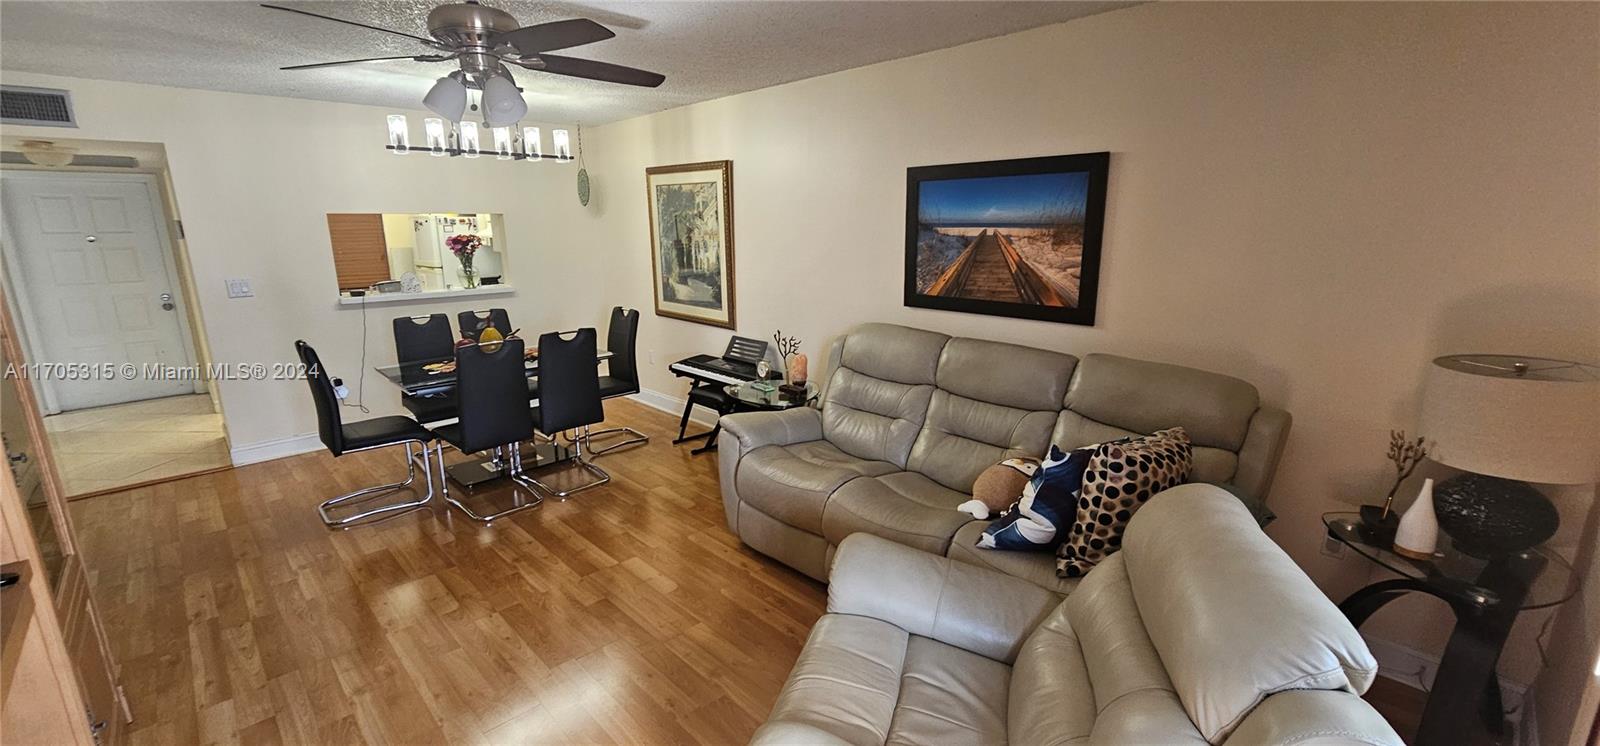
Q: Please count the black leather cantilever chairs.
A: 6